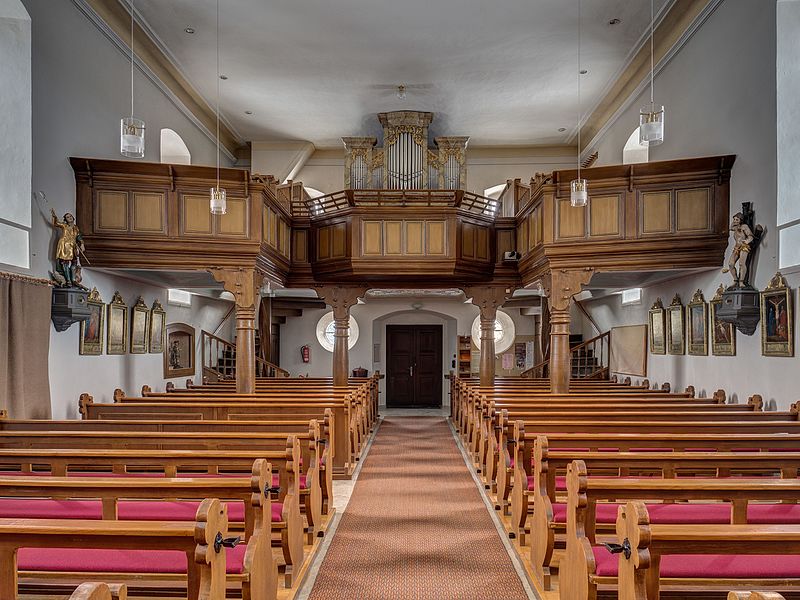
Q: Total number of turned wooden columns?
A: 4